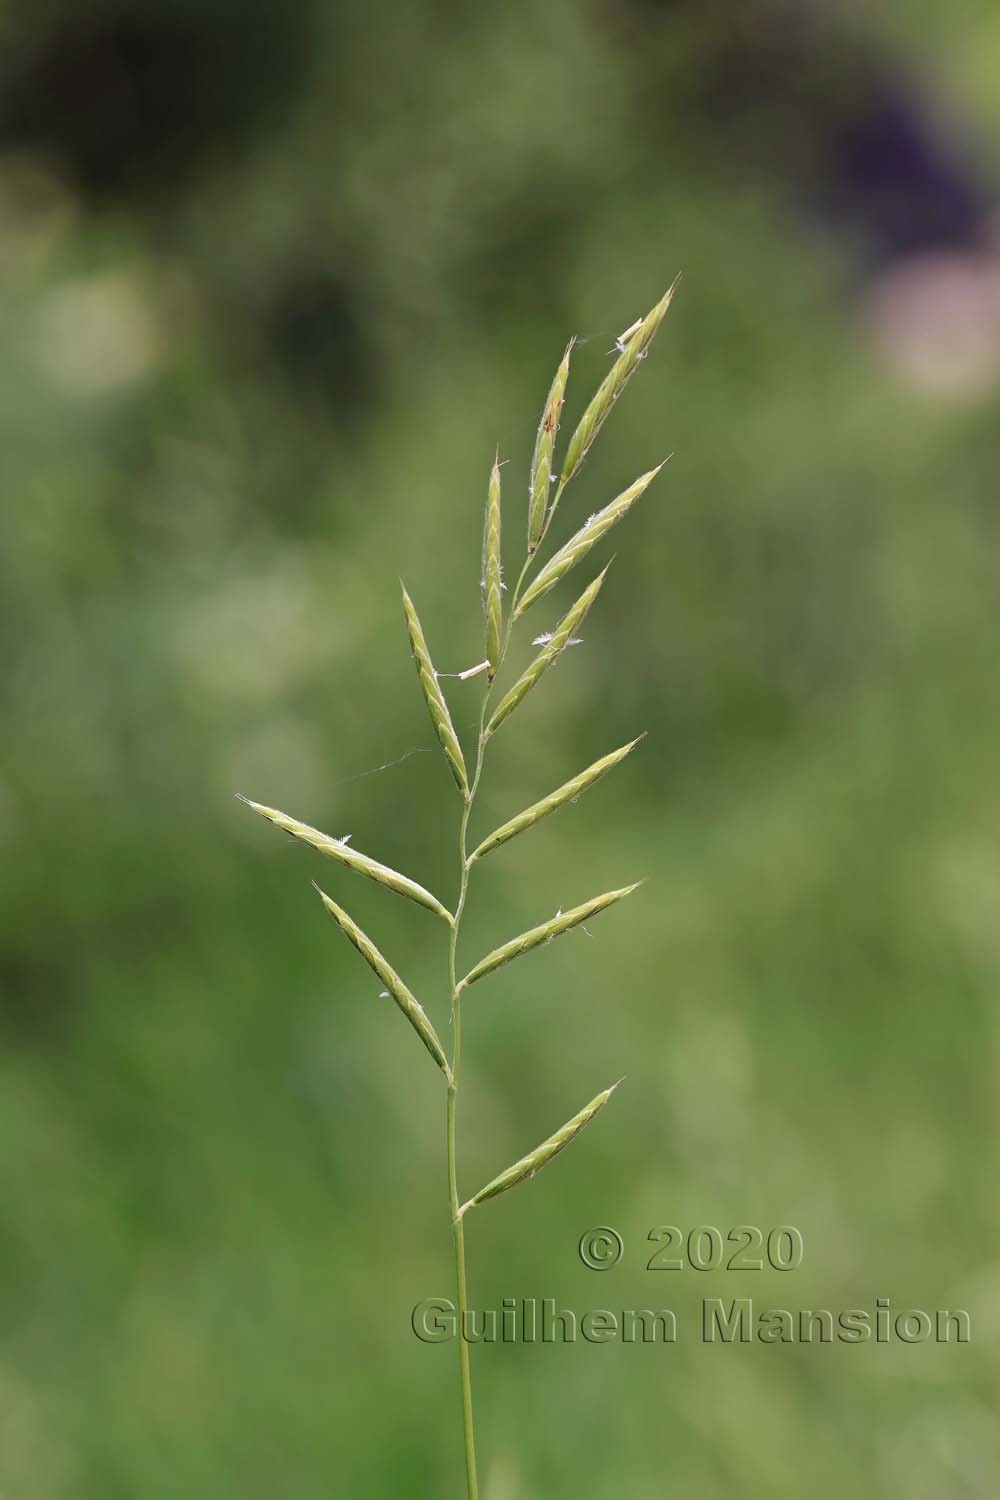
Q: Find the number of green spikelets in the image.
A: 11